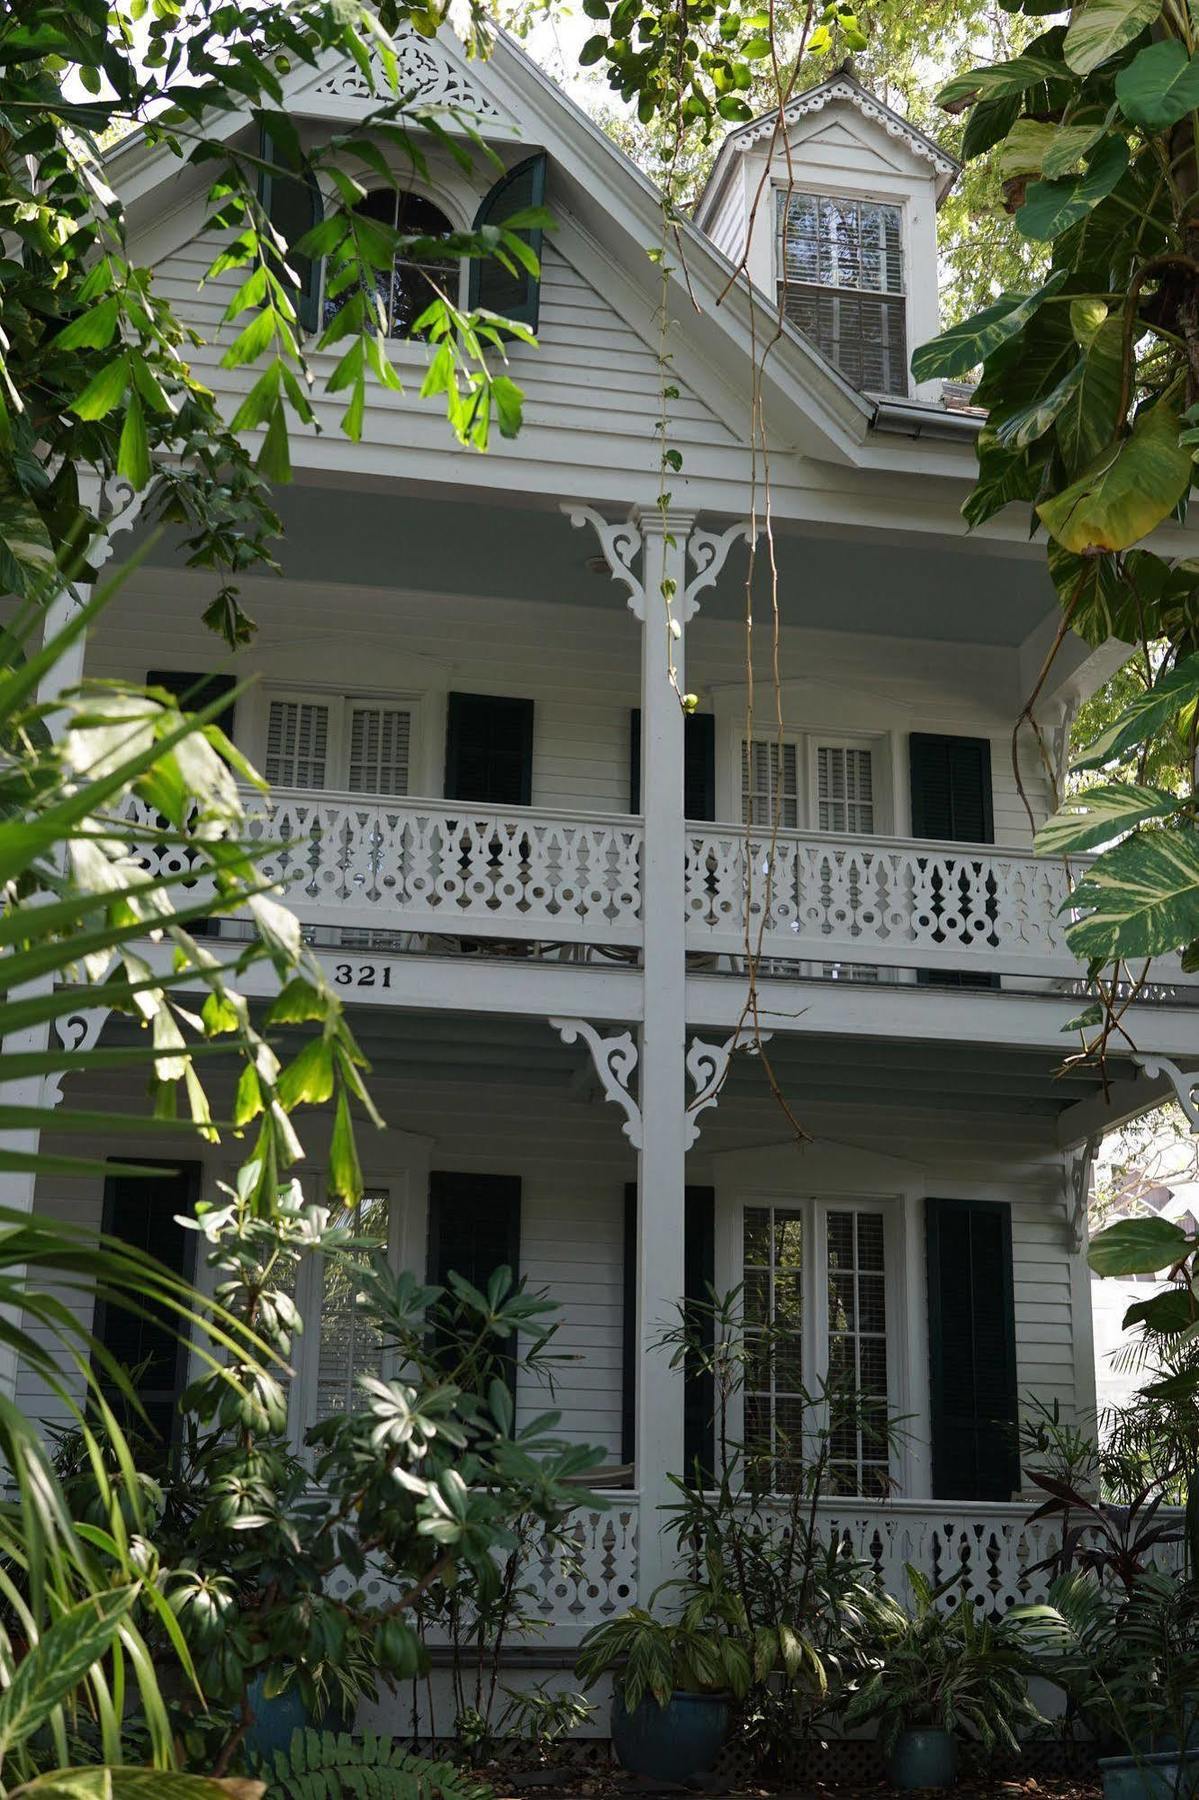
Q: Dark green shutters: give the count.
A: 10